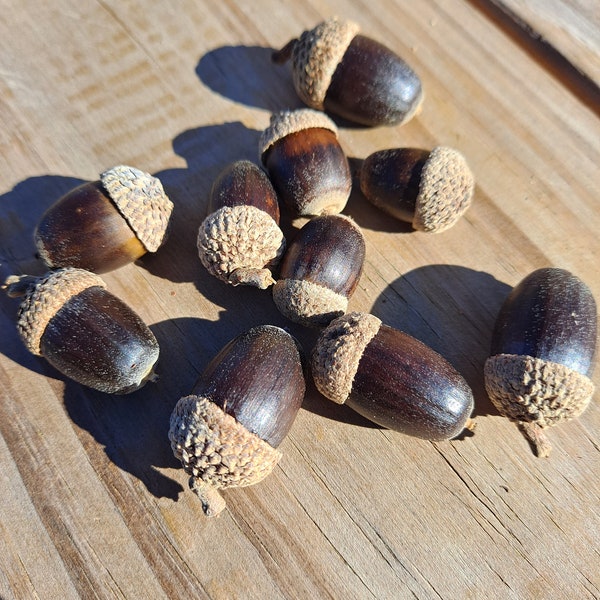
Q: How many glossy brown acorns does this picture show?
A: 10